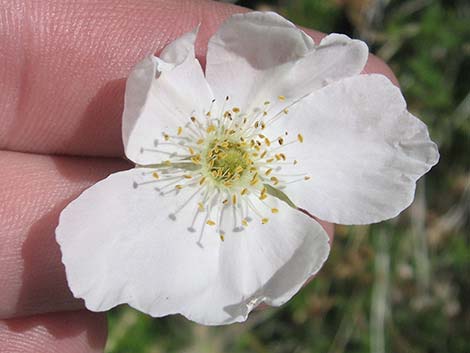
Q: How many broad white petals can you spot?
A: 5